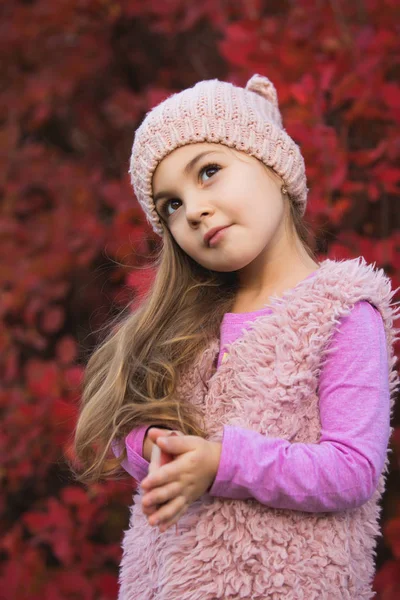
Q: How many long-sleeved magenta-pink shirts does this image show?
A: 1